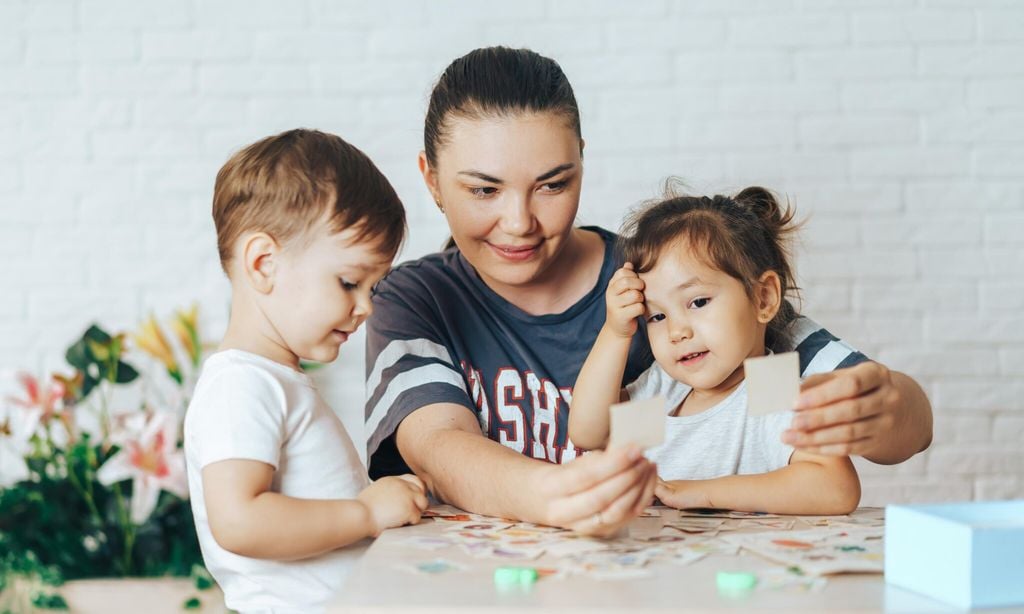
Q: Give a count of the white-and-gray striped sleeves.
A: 2